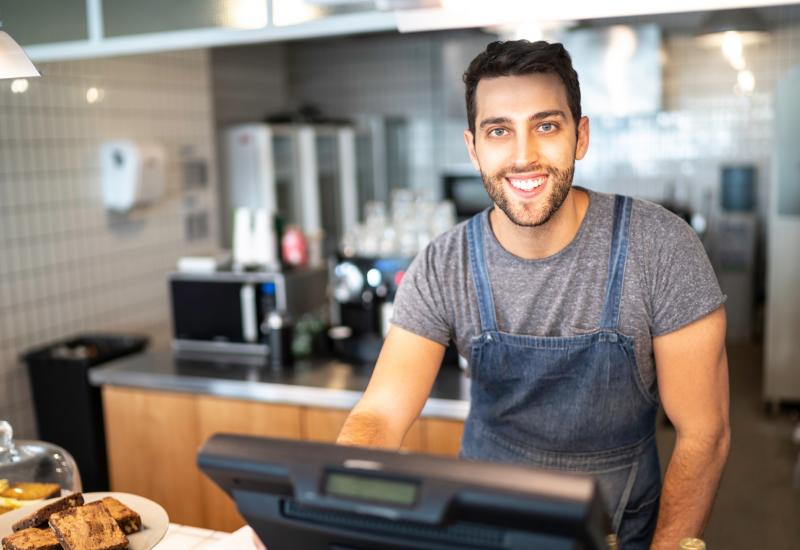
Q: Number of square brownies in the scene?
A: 4